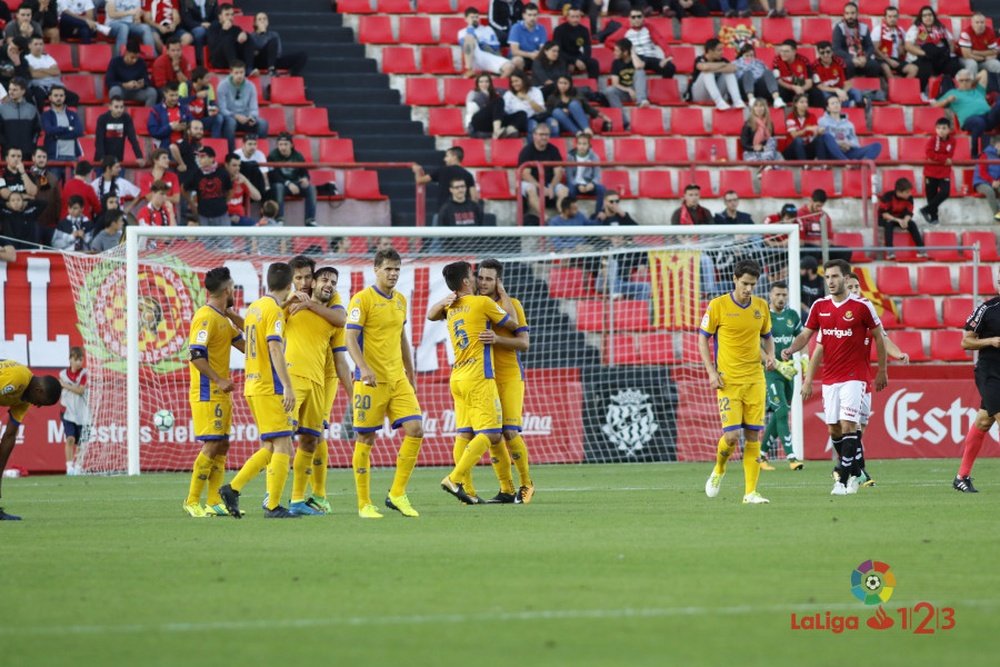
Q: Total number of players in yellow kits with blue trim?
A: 9